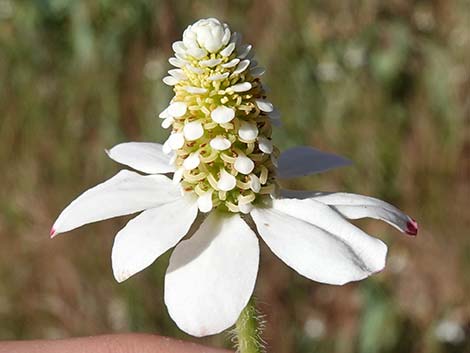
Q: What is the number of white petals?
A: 7